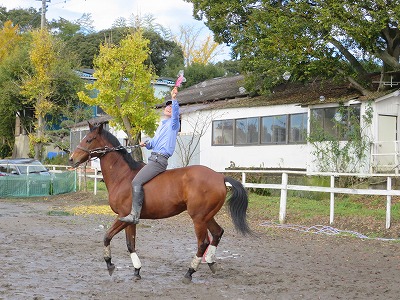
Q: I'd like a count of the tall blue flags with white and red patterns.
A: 0